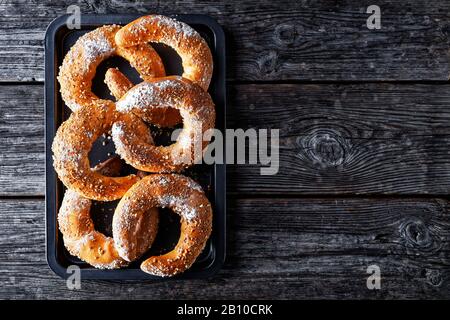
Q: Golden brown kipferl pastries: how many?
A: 6